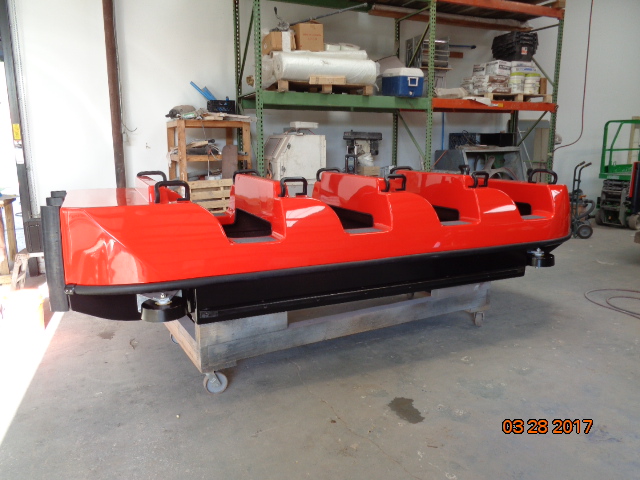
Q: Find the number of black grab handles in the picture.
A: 10